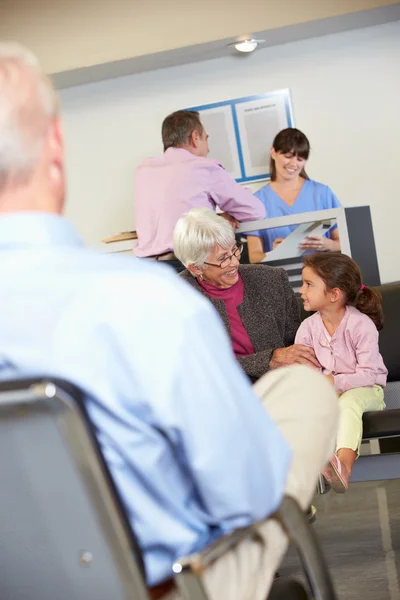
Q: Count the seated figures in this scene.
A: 3